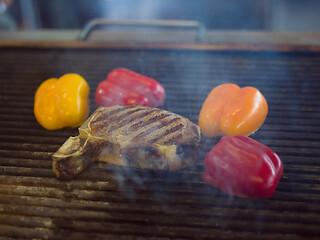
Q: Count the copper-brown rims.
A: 1